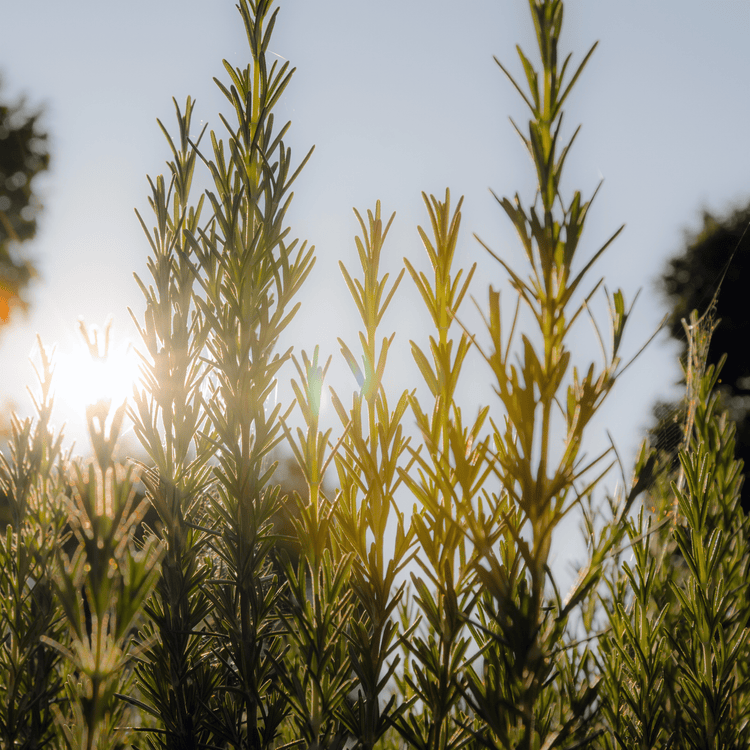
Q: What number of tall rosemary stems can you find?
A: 5